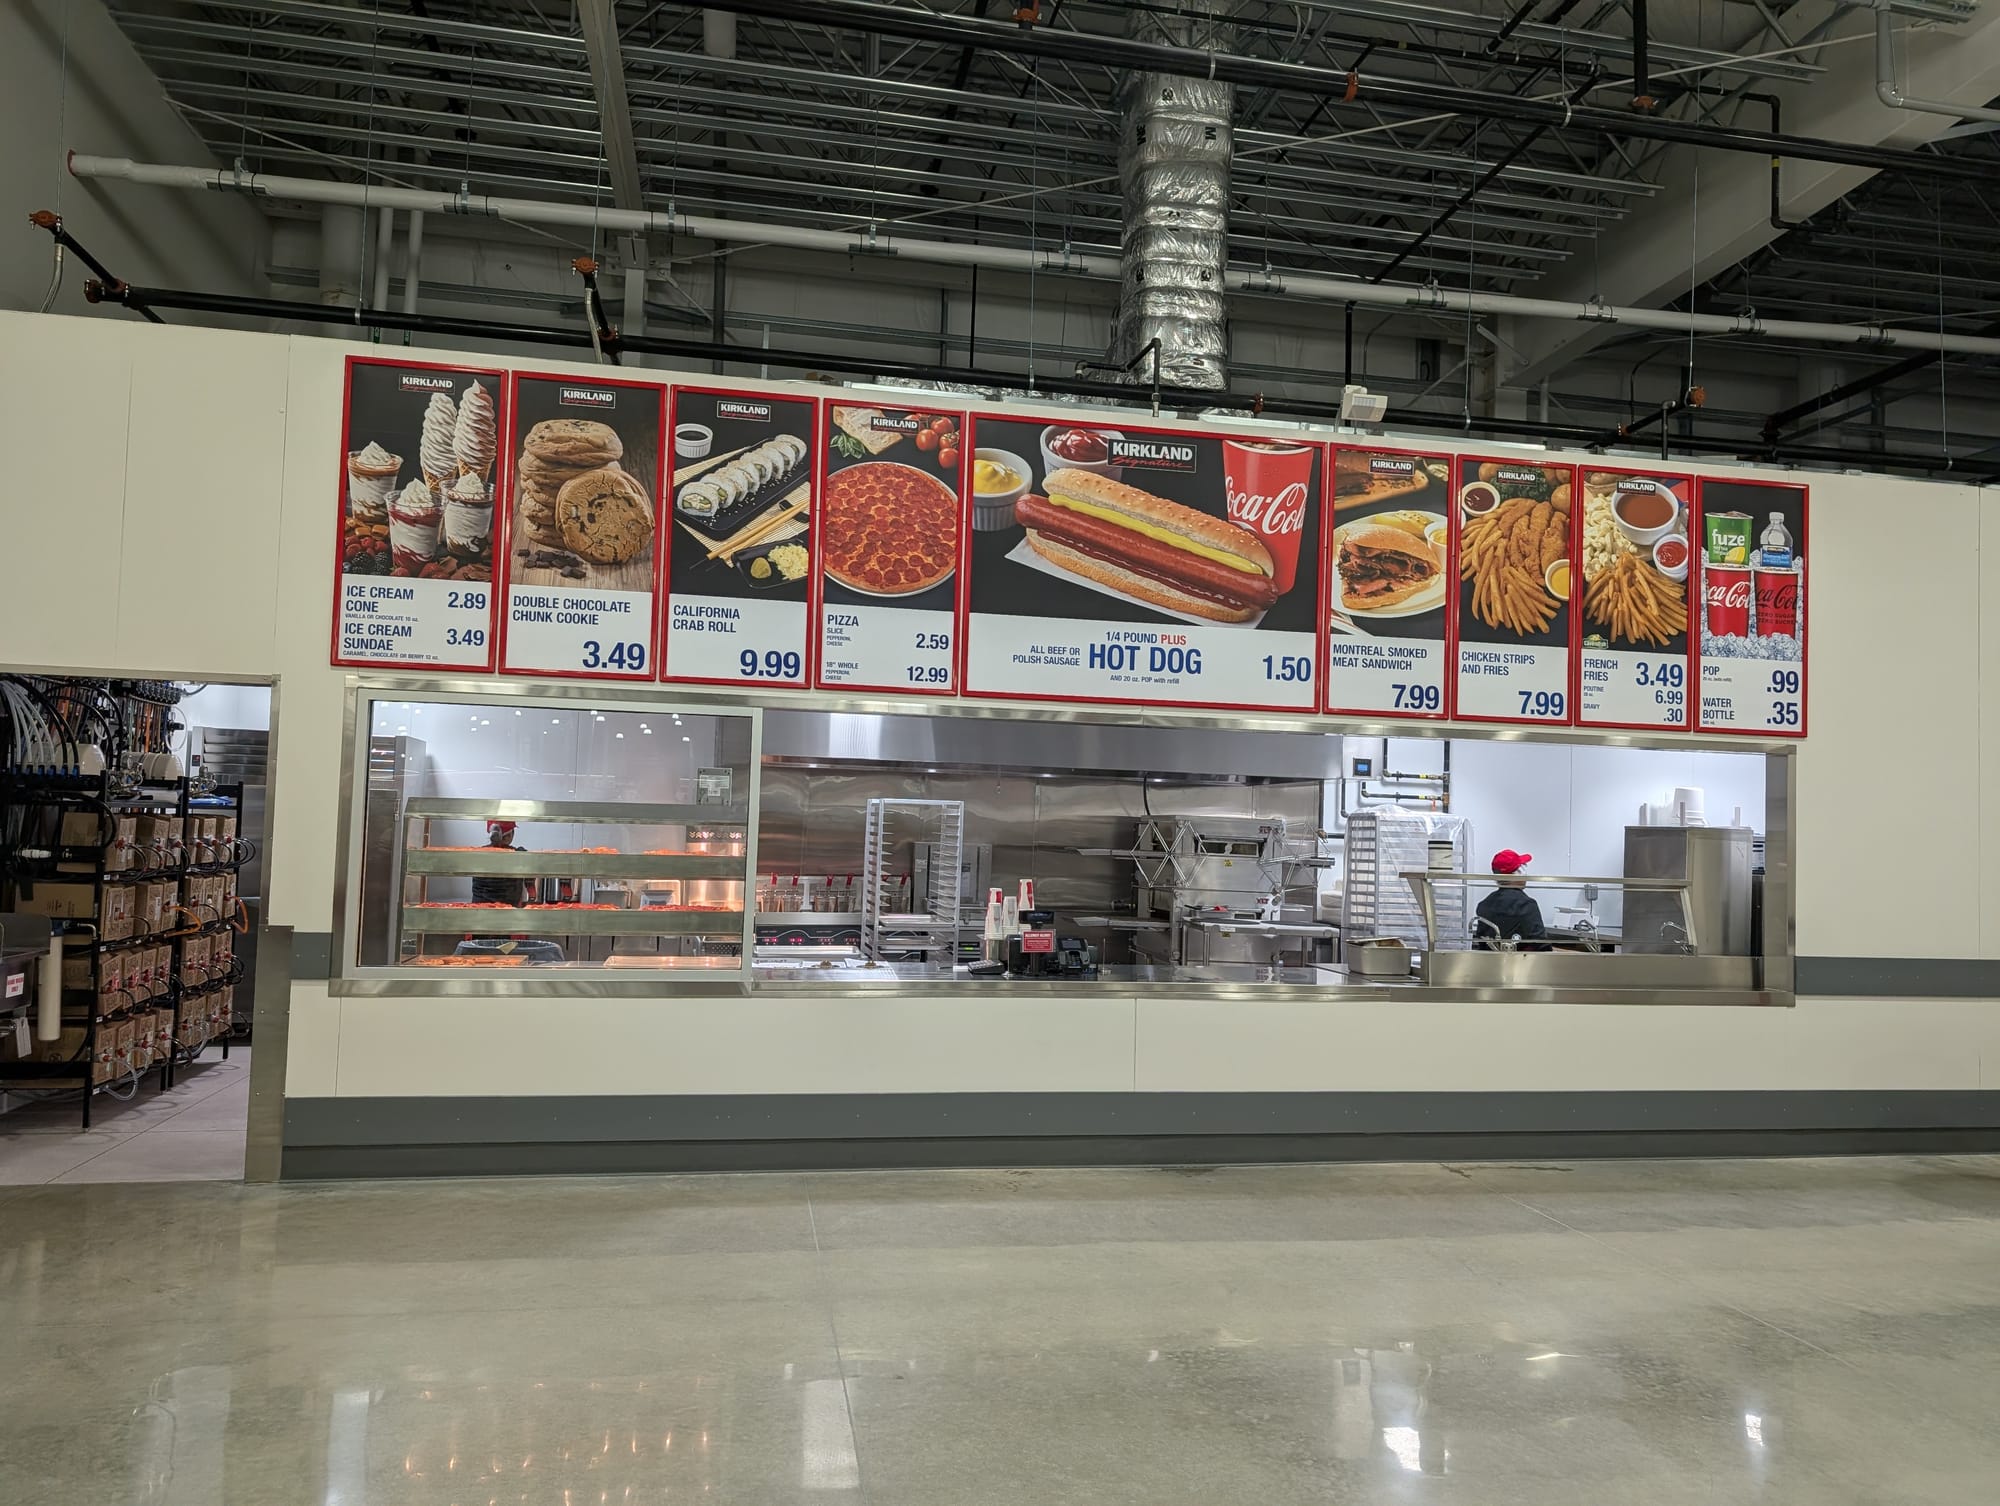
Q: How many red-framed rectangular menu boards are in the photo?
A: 9